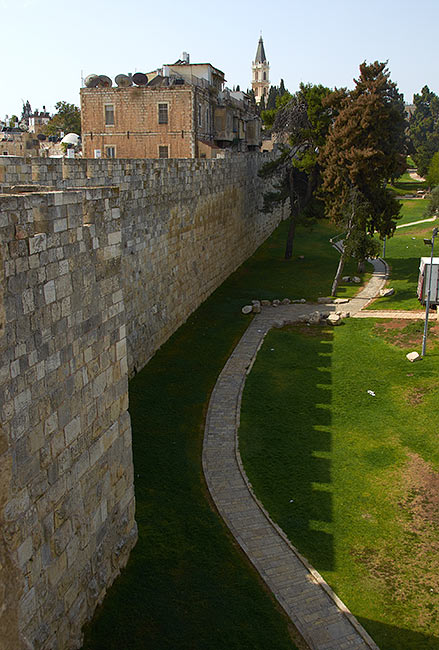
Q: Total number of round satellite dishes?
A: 4